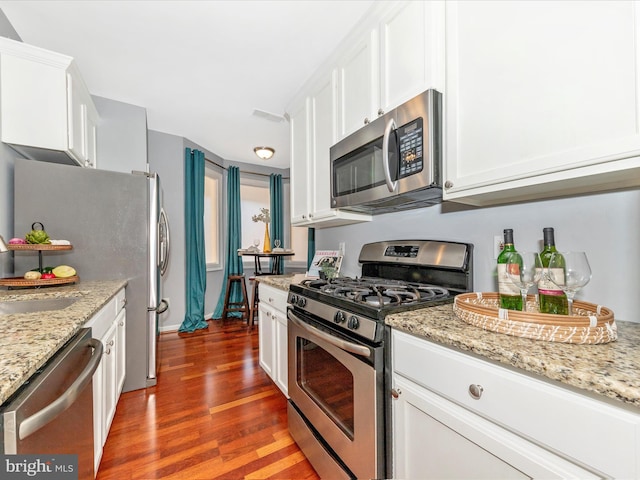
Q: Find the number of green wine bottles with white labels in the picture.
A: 2